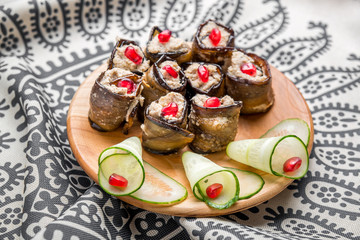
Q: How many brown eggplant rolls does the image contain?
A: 9